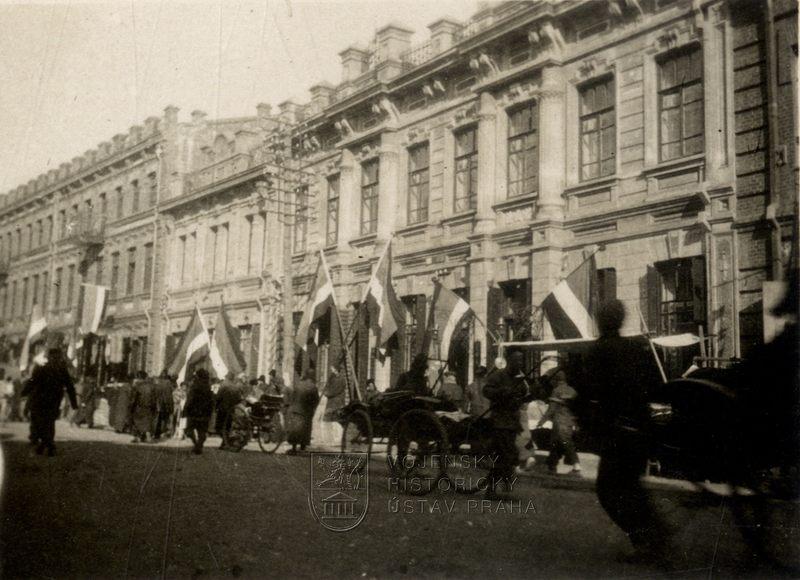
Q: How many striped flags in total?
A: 8